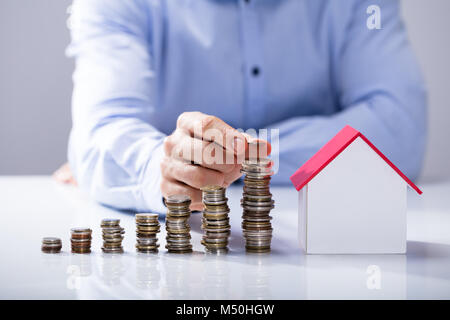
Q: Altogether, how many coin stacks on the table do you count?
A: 7